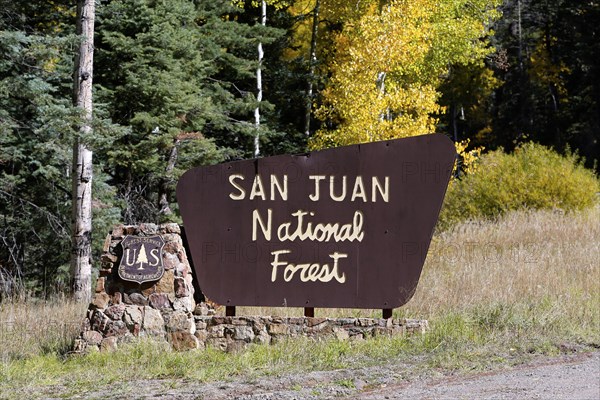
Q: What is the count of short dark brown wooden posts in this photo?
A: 3